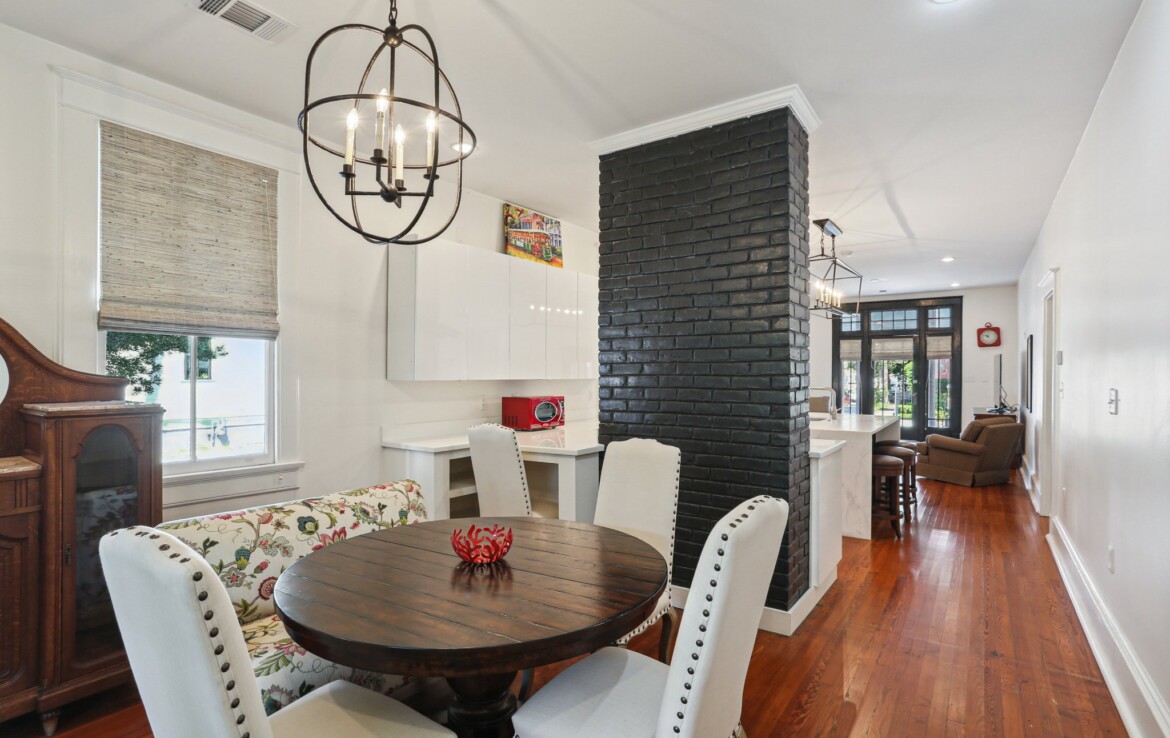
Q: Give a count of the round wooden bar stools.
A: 3